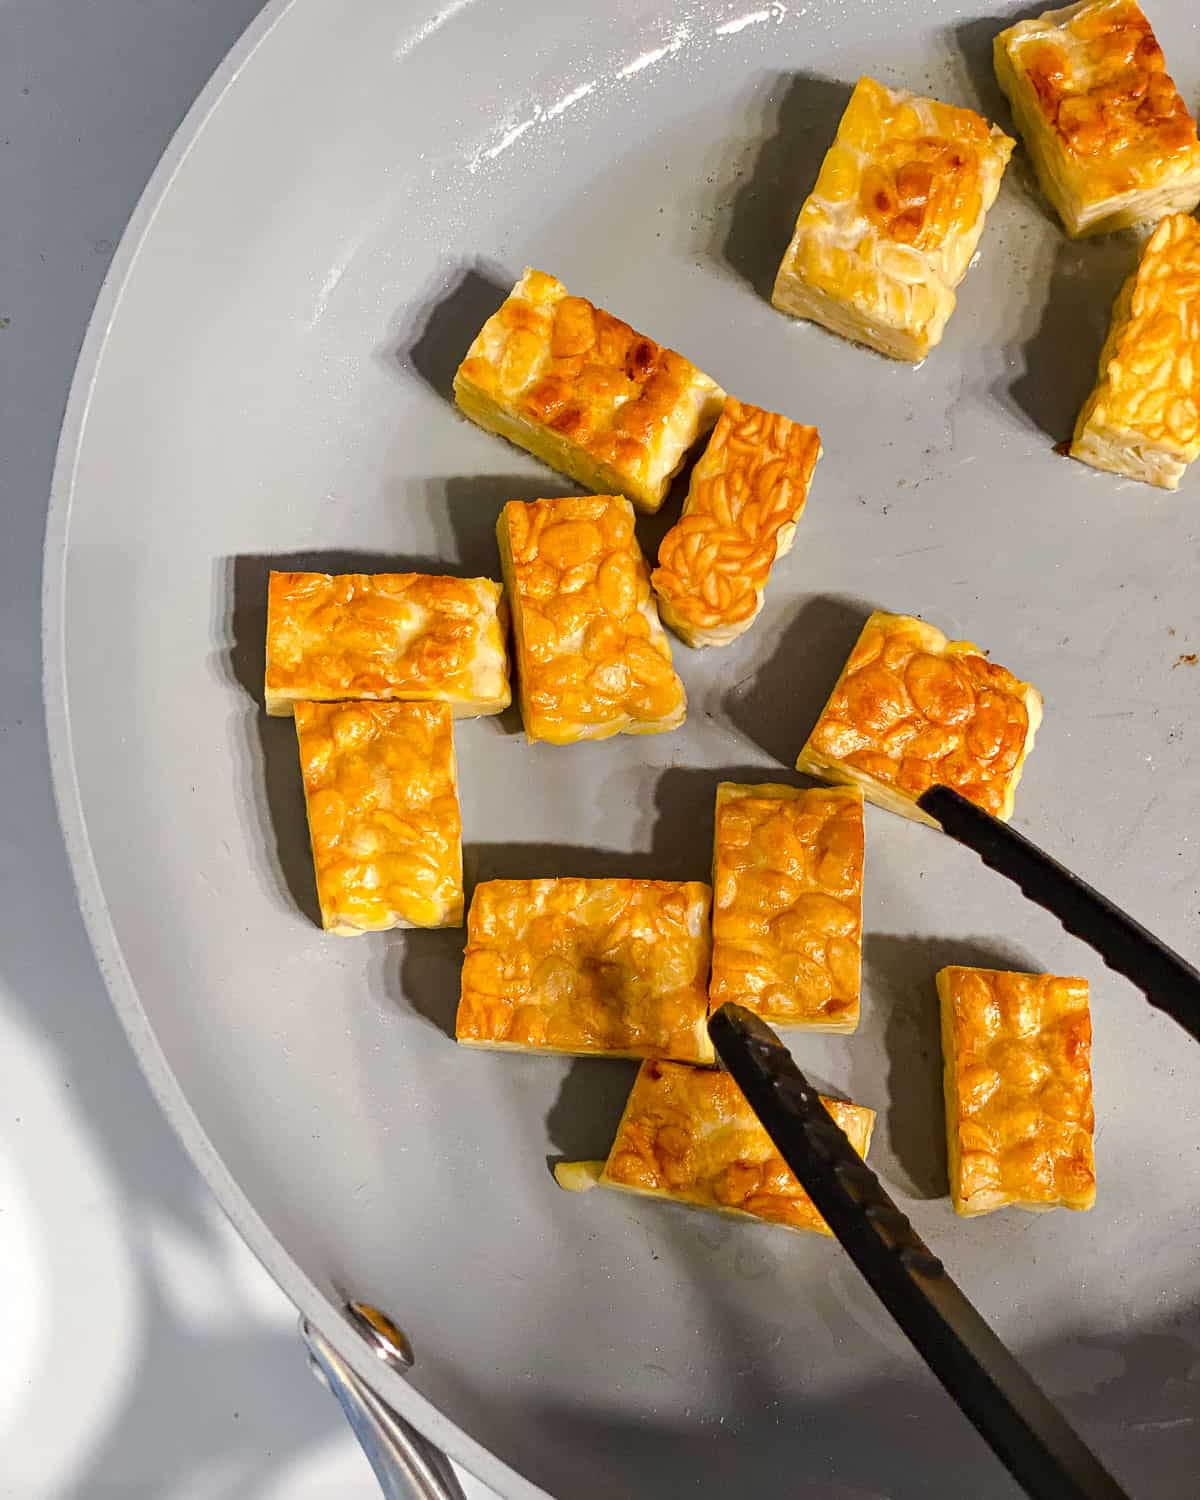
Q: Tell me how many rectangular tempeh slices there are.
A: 13